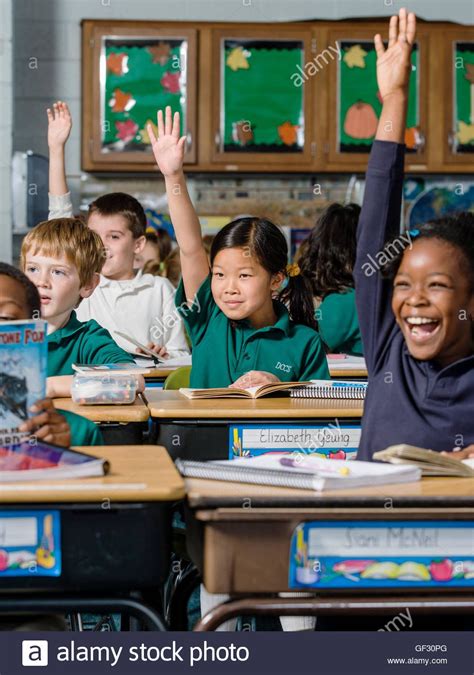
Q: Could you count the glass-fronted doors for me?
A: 4